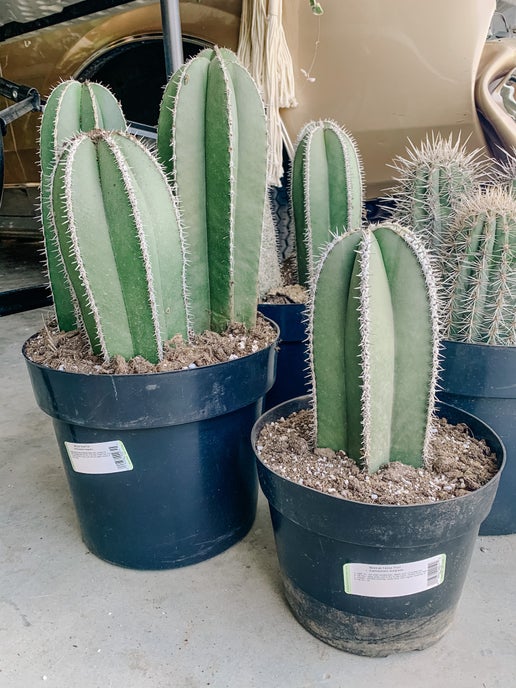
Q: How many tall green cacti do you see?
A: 5